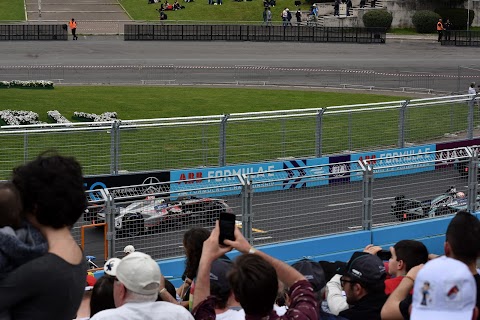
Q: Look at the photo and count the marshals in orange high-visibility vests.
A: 2